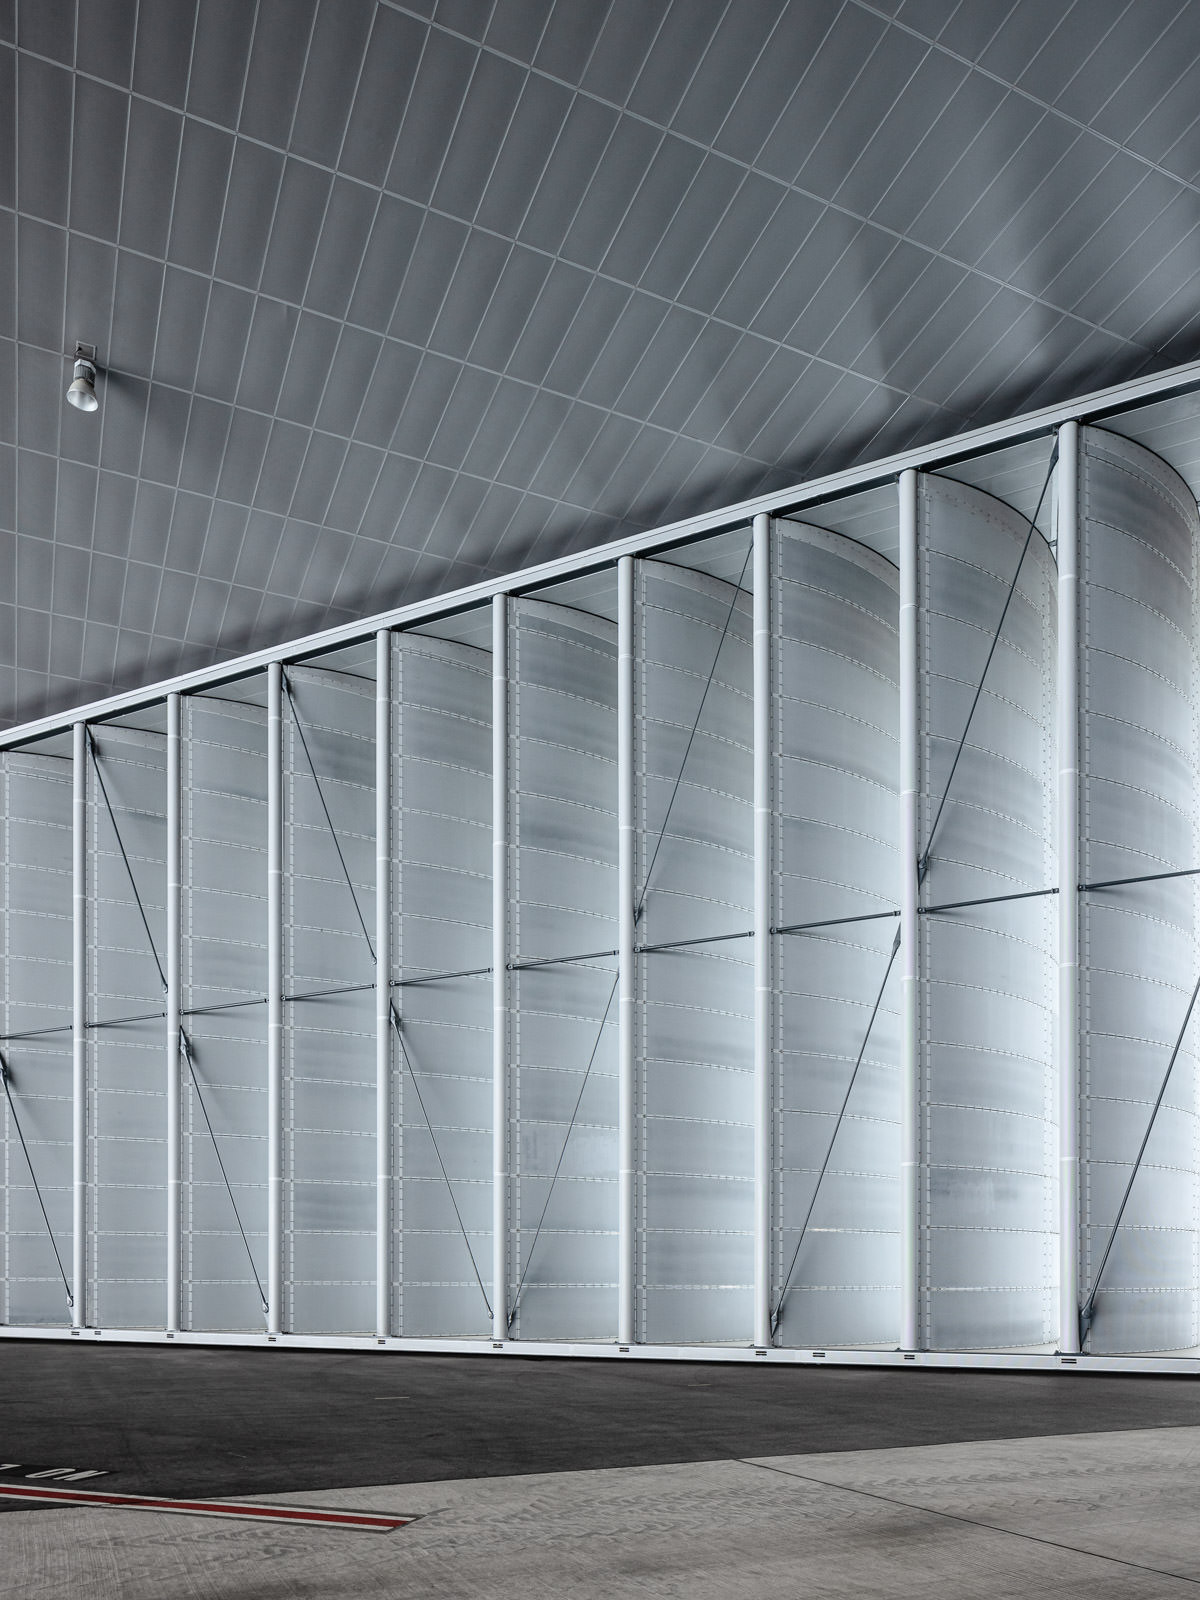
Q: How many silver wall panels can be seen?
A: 10